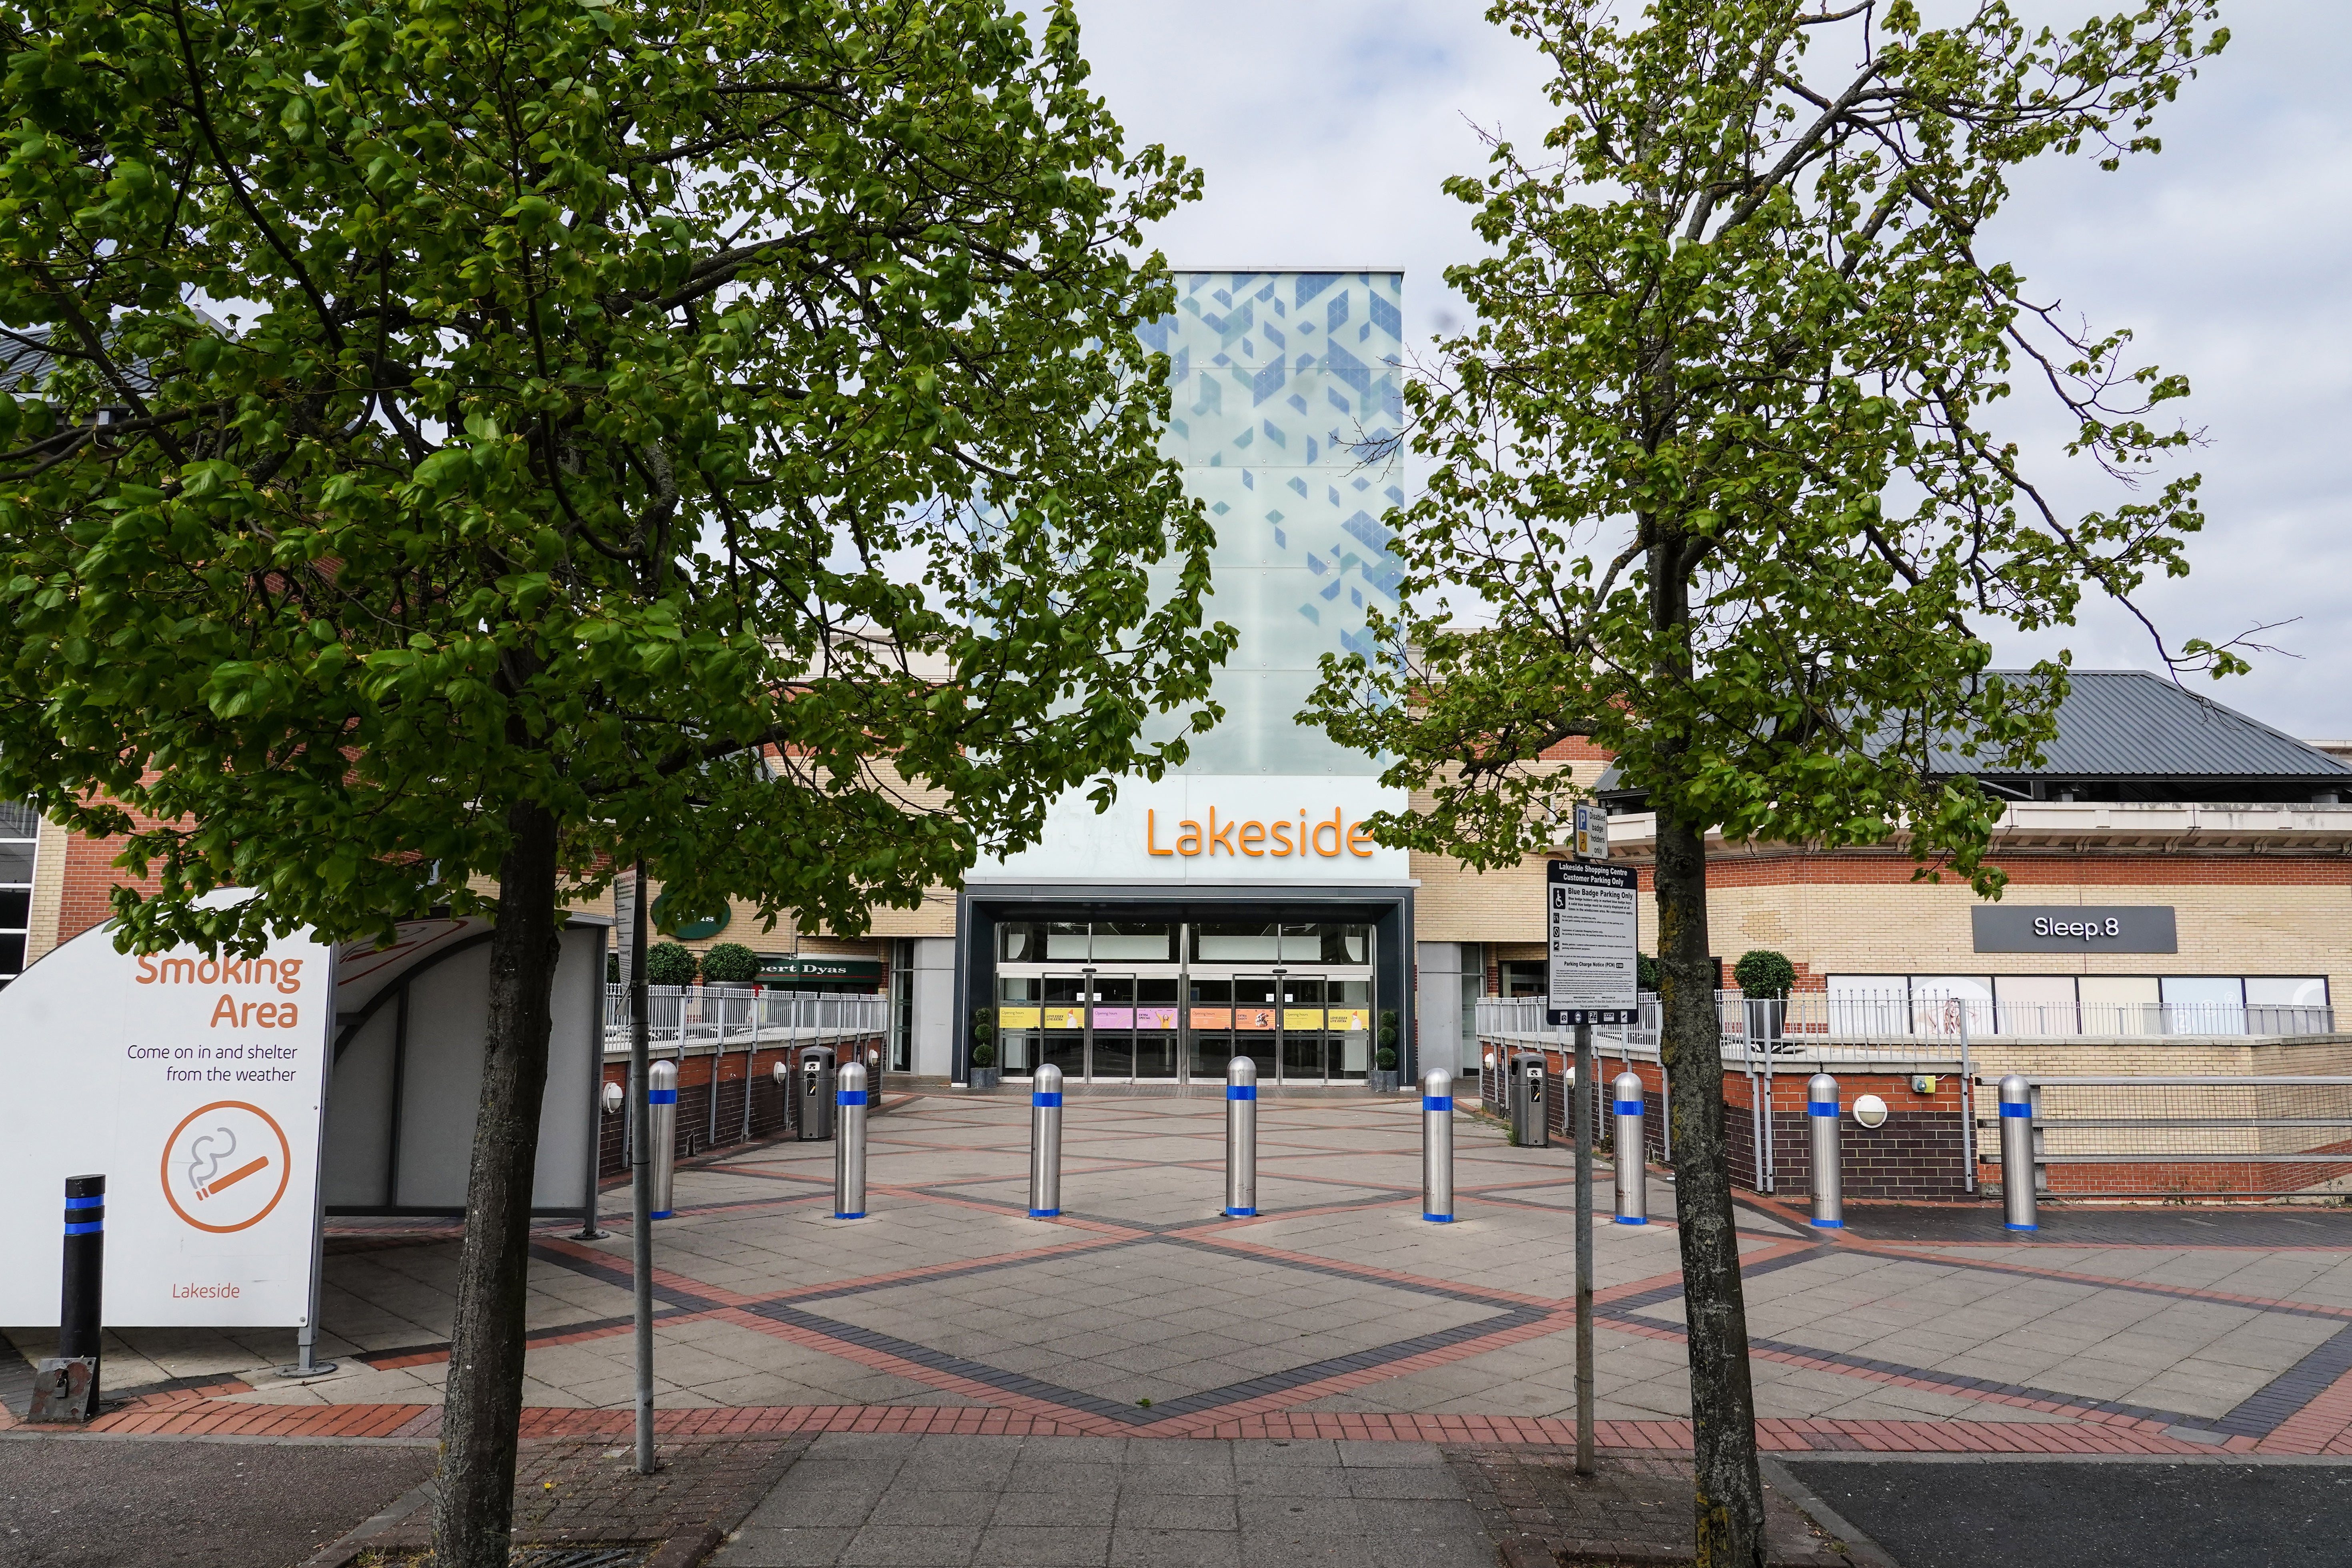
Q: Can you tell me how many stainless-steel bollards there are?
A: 8